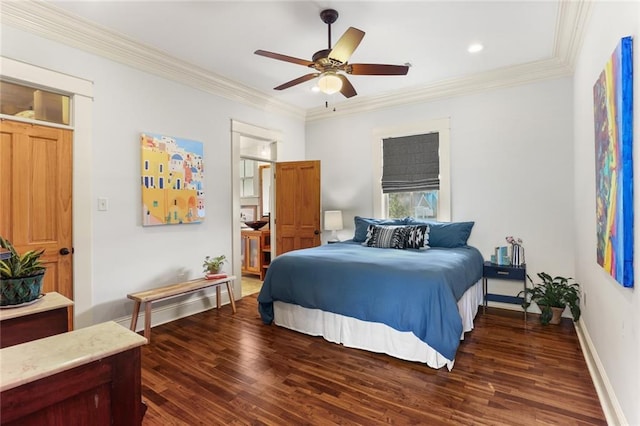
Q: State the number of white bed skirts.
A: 1